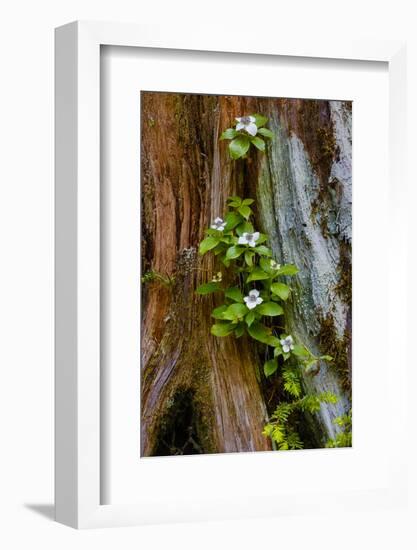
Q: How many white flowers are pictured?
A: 5